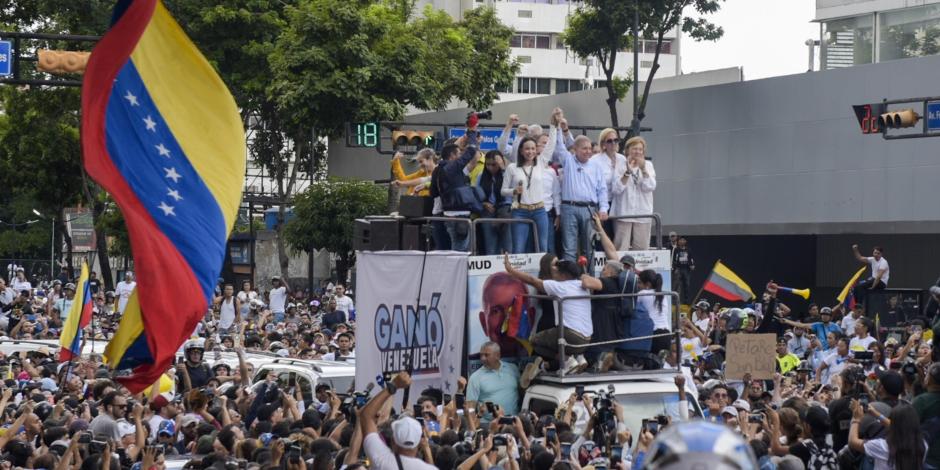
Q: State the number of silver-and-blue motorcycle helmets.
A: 1